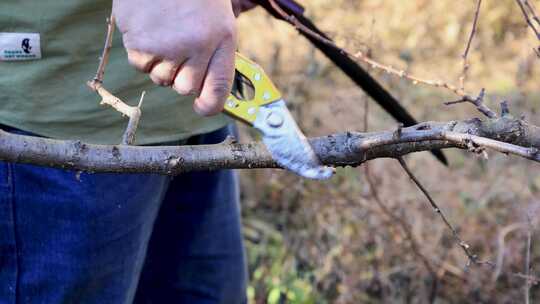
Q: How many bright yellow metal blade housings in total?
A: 1